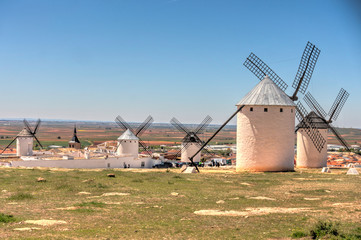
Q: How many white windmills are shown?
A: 5